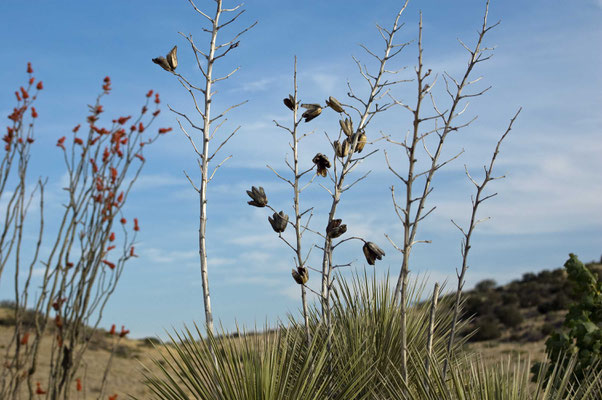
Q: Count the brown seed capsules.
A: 13